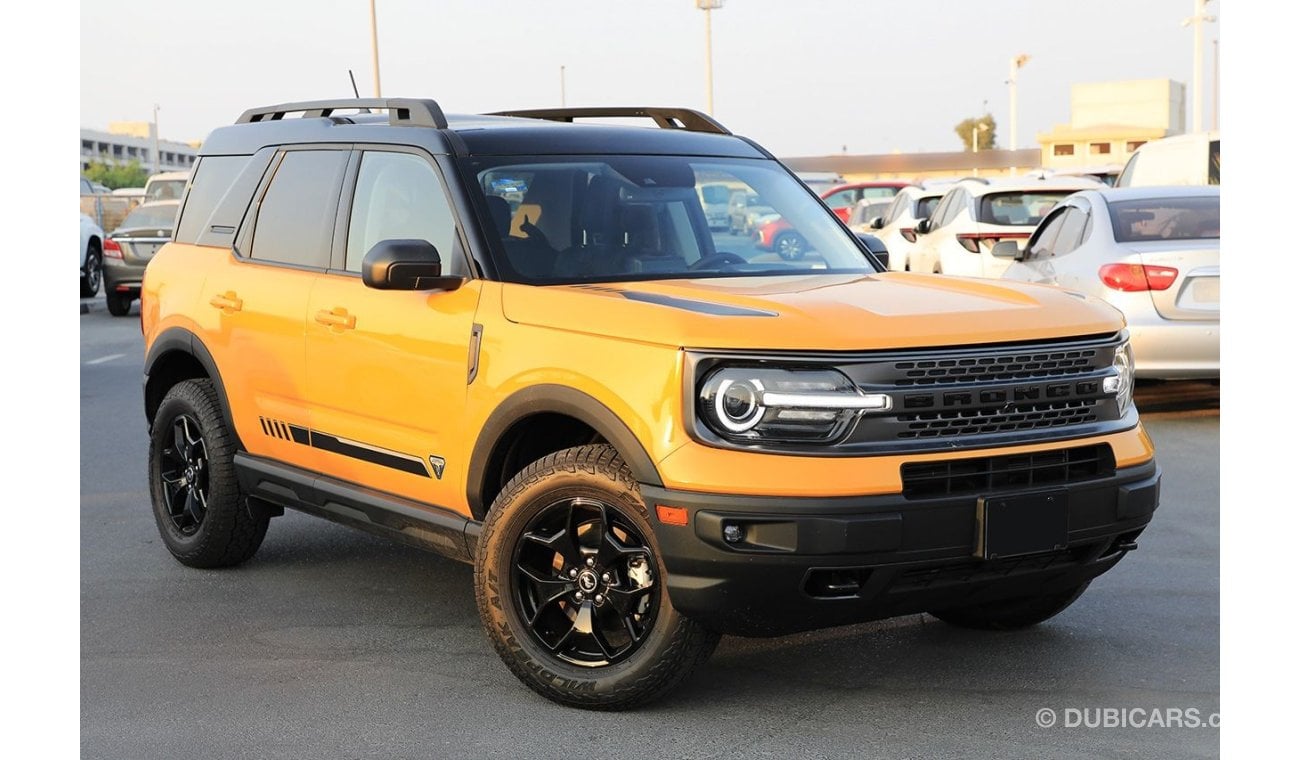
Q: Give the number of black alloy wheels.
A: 2